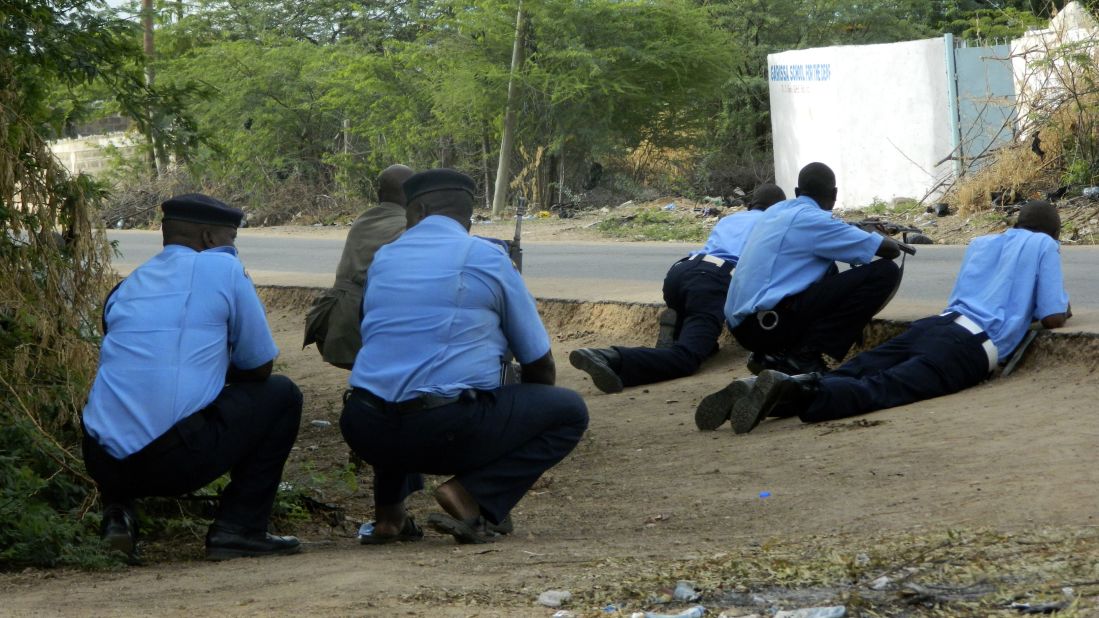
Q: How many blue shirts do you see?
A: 5